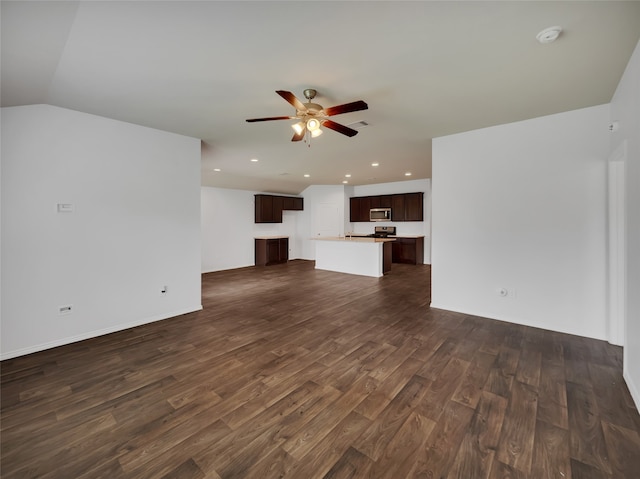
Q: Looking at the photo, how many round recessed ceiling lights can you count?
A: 7